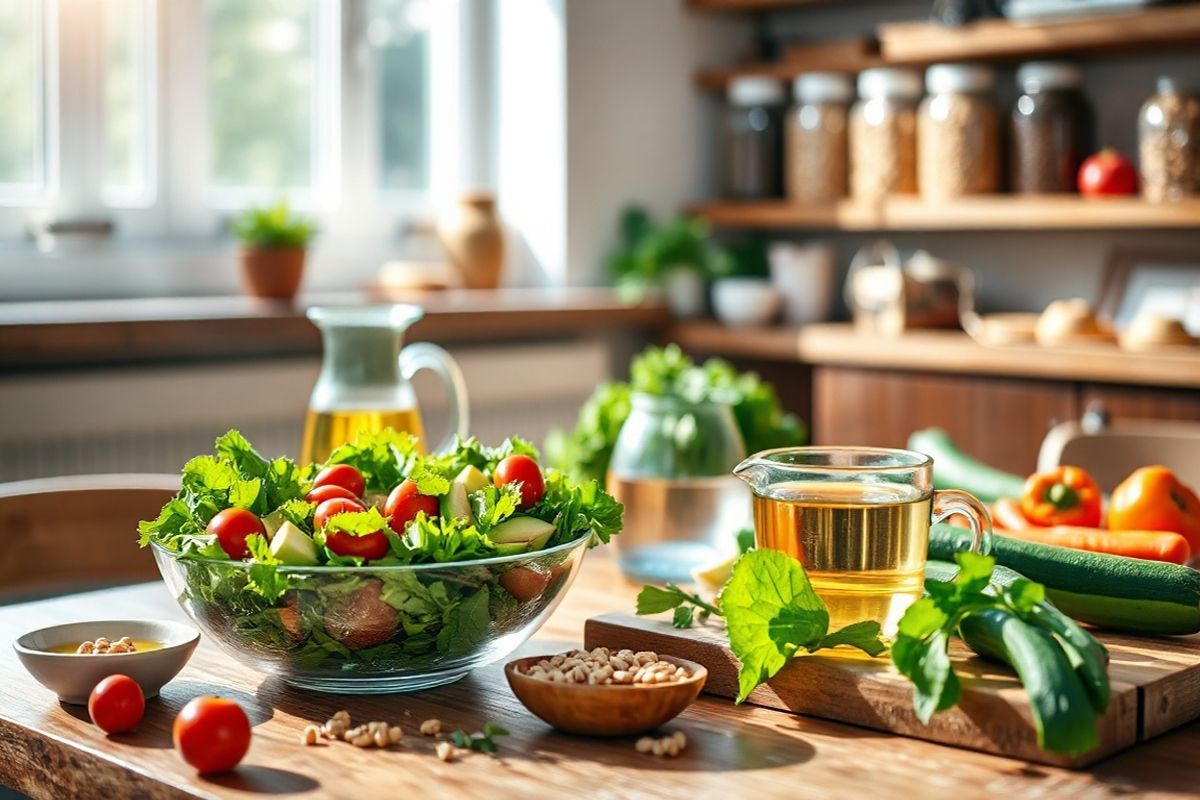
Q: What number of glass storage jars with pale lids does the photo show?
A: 5